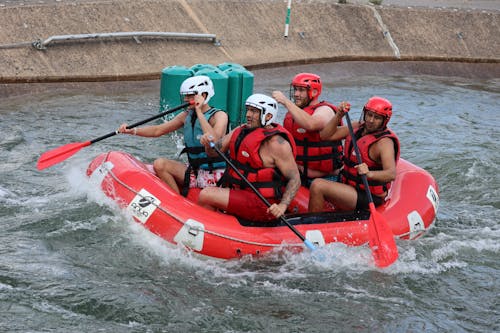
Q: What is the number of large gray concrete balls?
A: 0